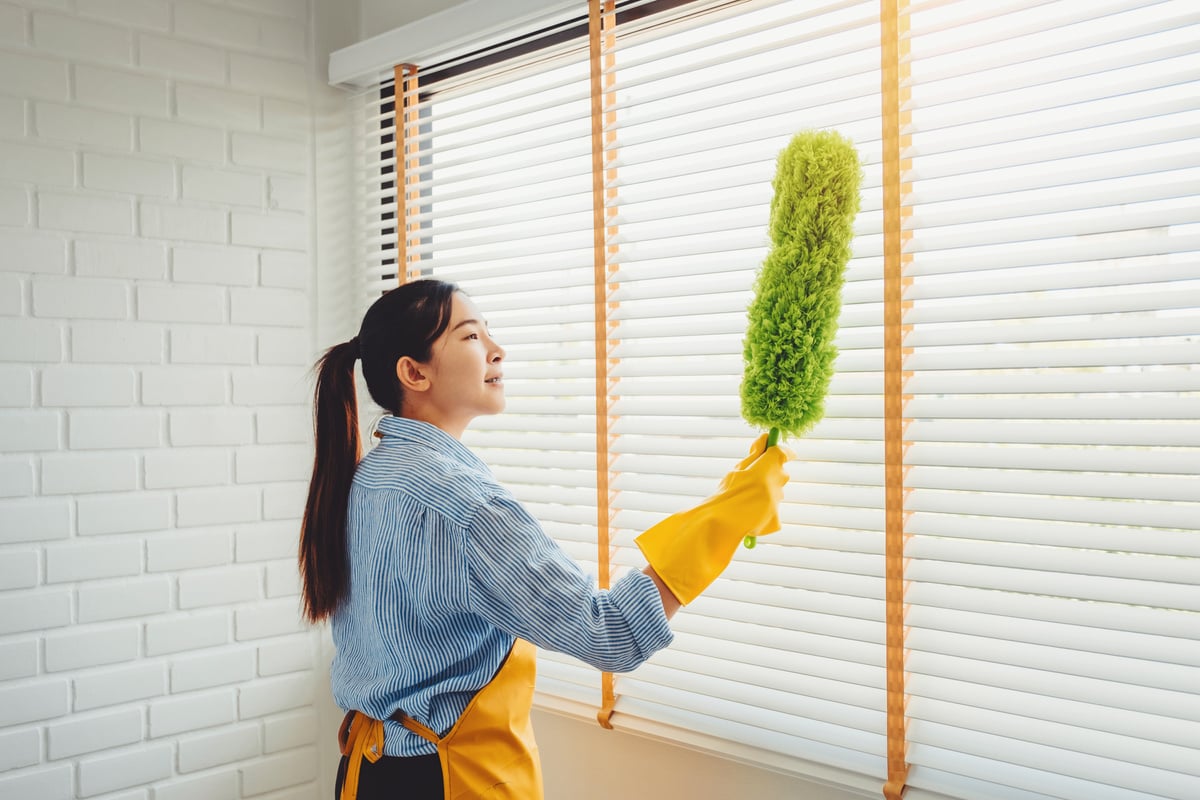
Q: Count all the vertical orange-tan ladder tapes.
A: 3